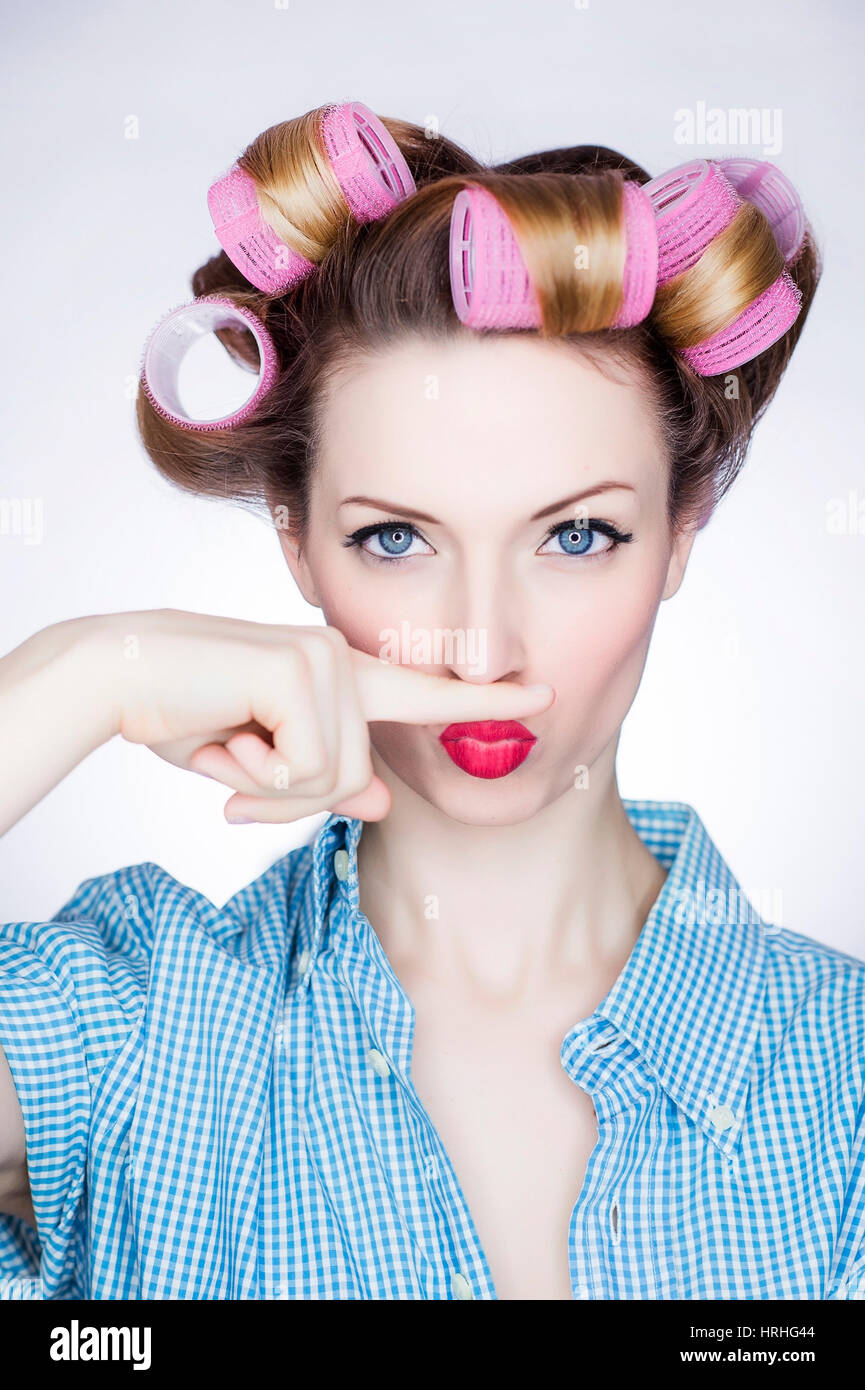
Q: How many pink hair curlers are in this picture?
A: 5